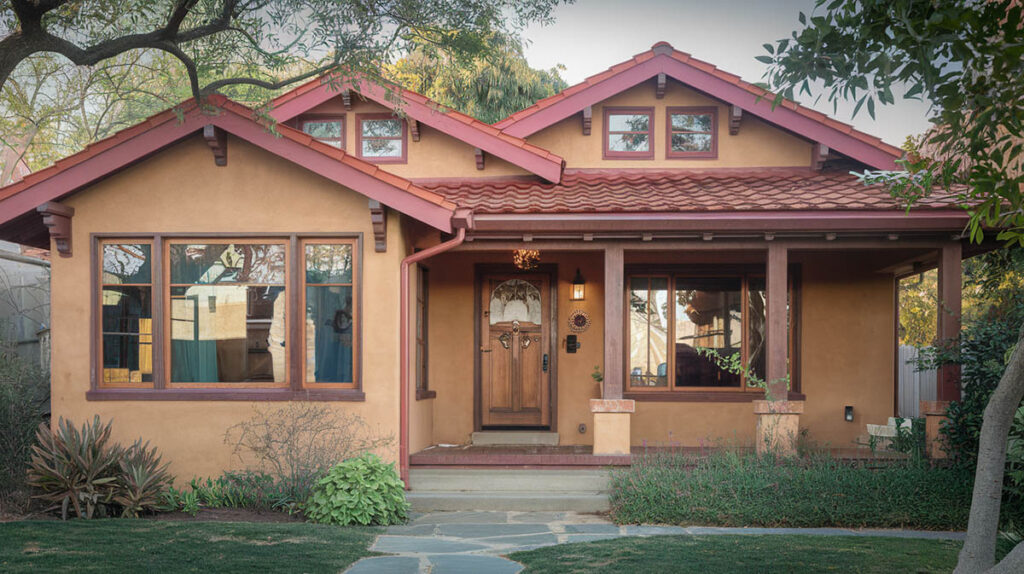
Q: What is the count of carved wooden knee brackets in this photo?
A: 10